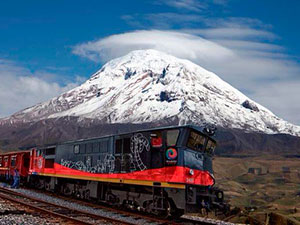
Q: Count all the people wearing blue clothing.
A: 1